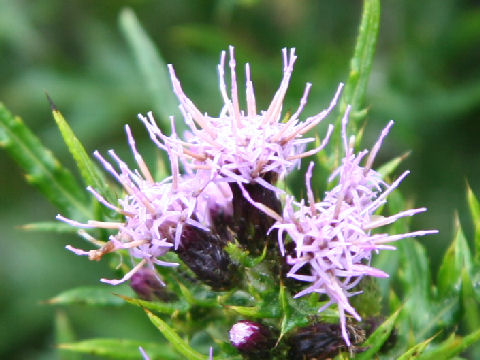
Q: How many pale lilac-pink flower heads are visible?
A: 3